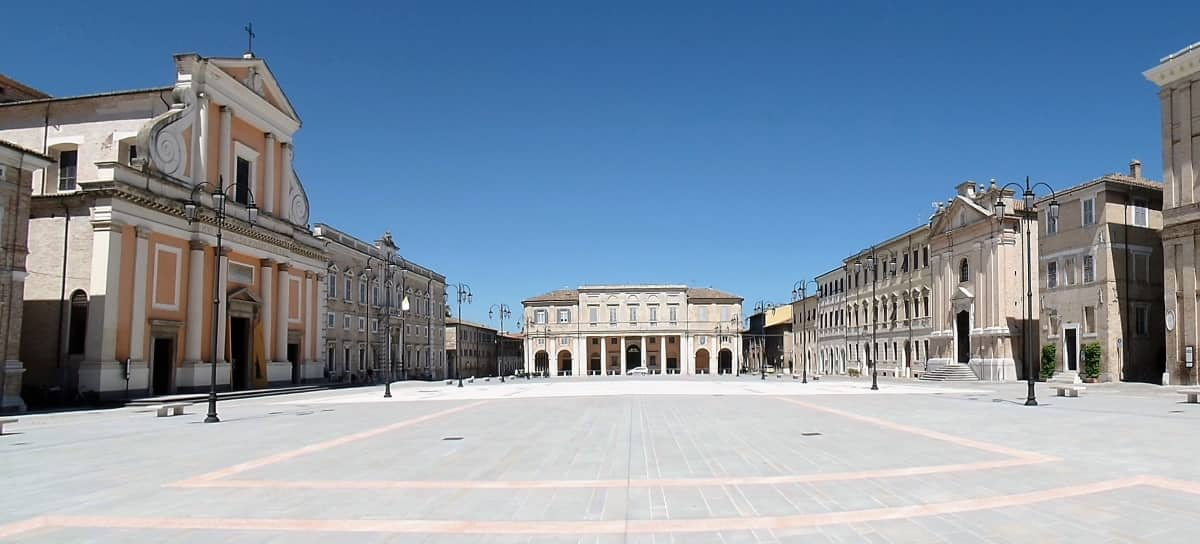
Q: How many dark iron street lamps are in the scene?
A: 12